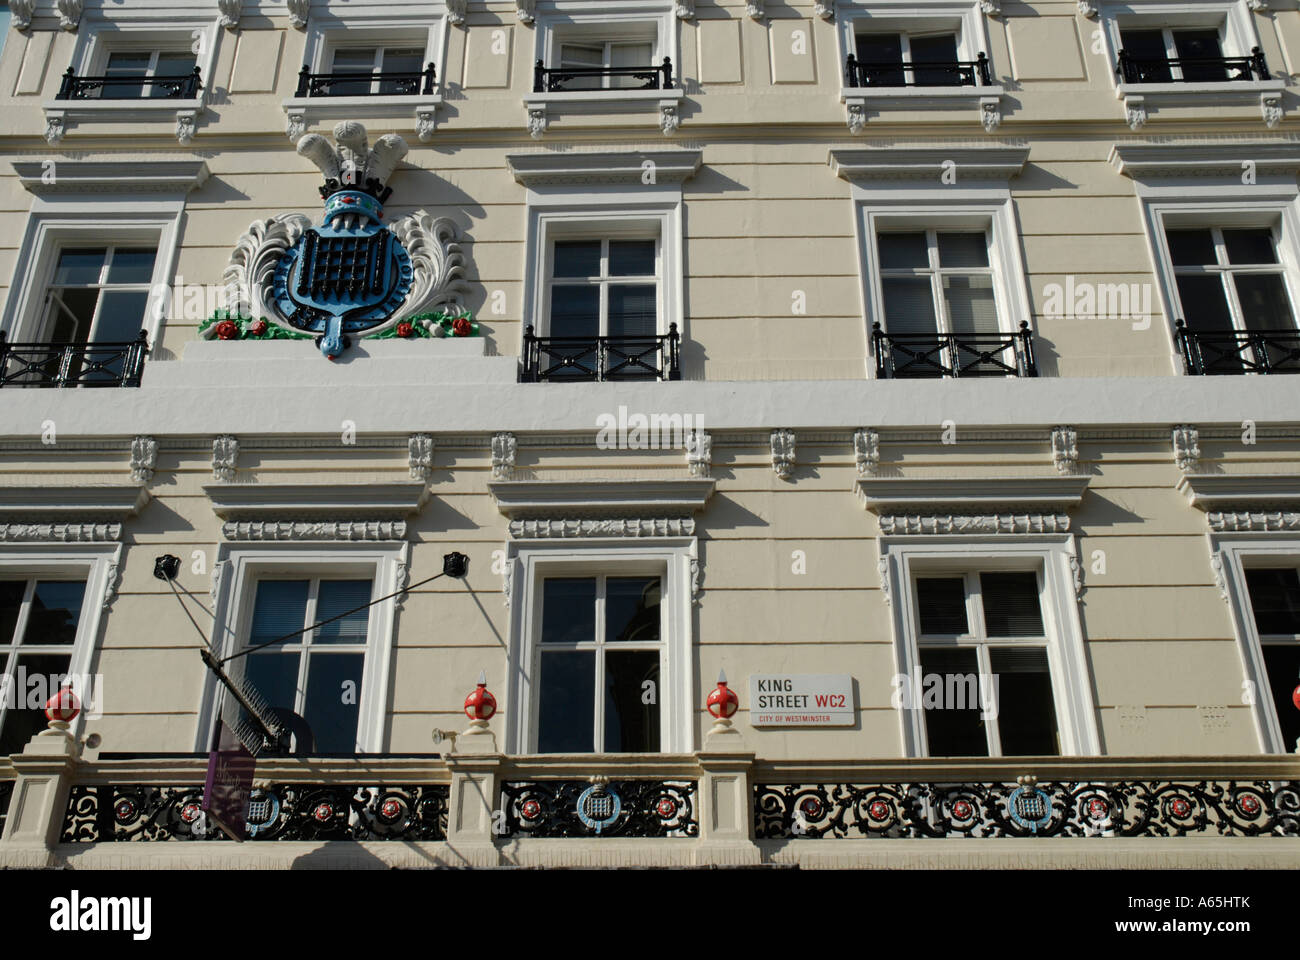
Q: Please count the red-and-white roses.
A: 12